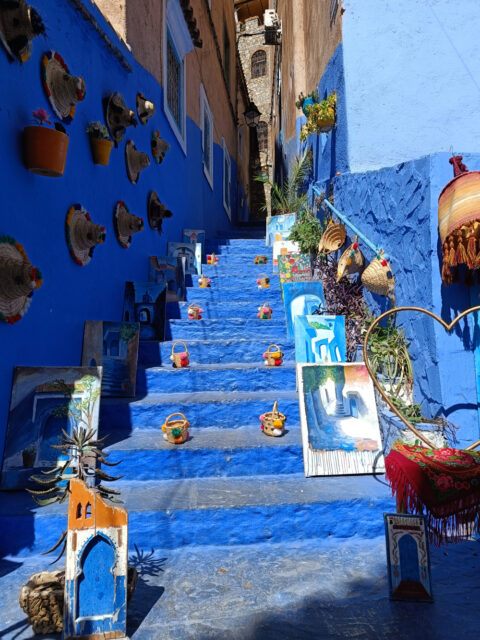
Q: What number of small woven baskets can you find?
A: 10